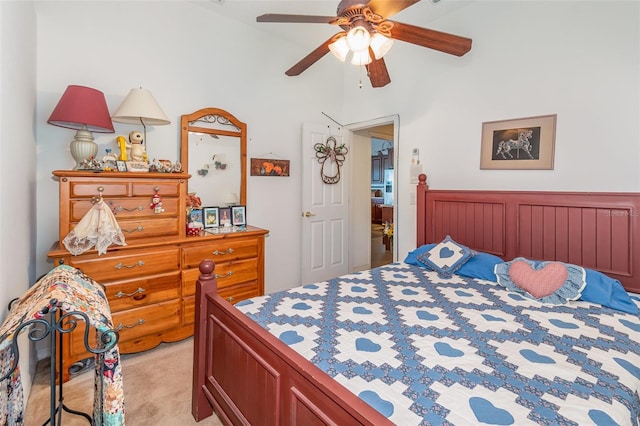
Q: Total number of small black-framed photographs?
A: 4